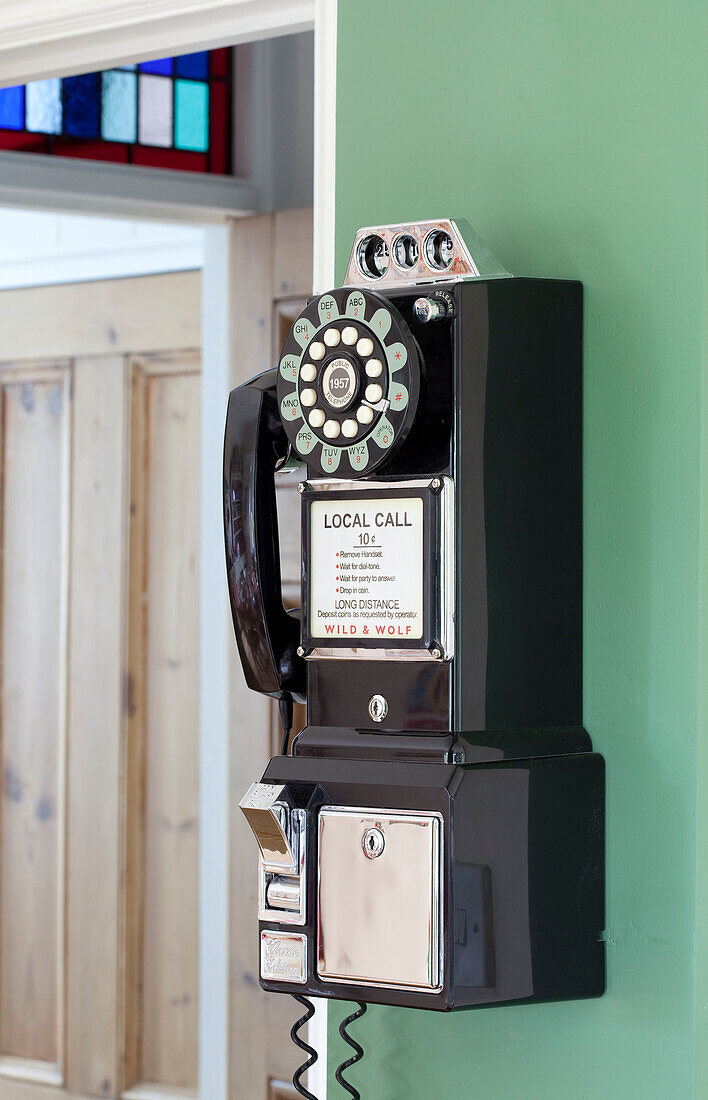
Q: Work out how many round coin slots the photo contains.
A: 3